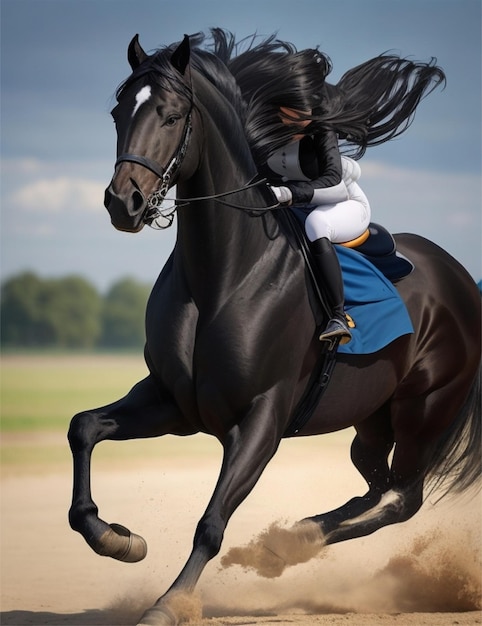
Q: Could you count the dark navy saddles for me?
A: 1